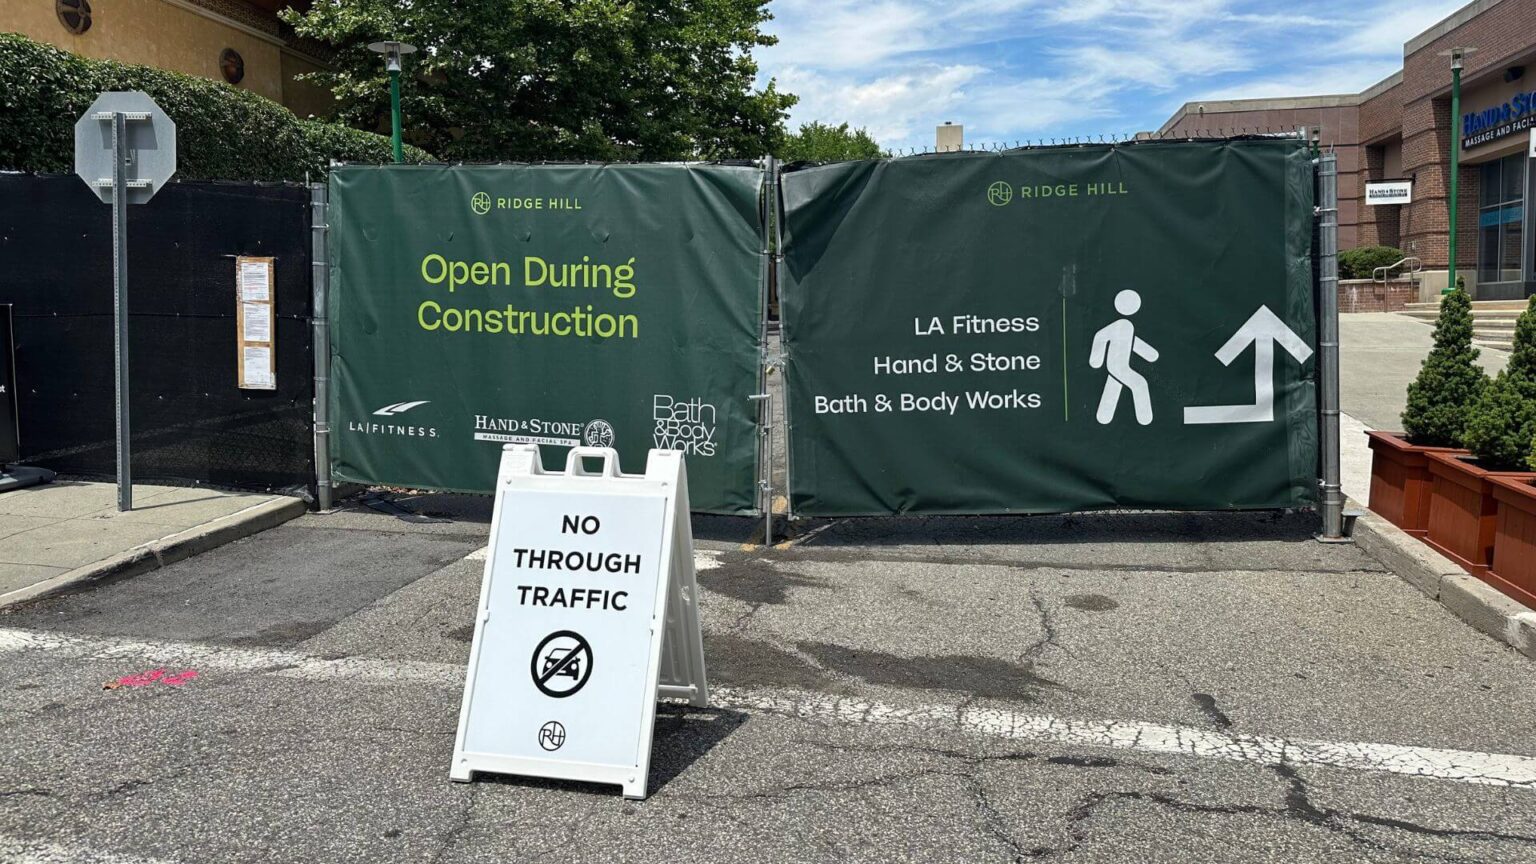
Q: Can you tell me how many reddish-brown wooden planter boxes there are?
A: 3